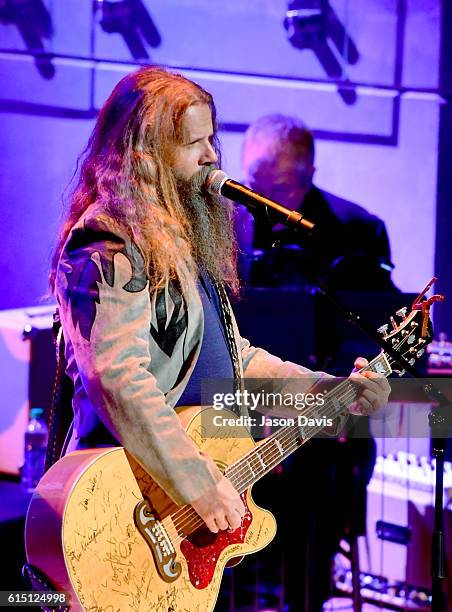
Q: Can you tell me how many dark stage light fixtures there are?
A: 3